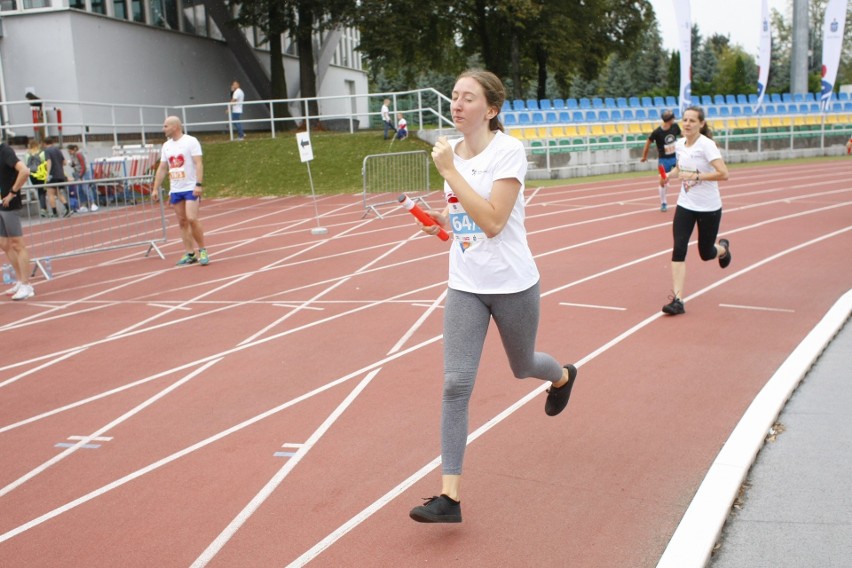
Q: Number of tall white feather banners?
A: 3